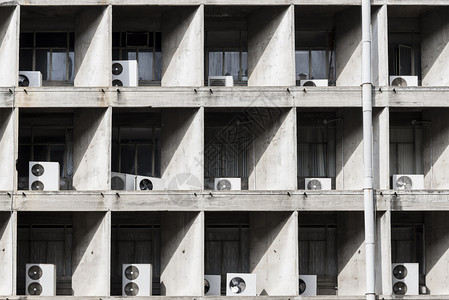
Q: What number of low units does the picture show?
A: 12